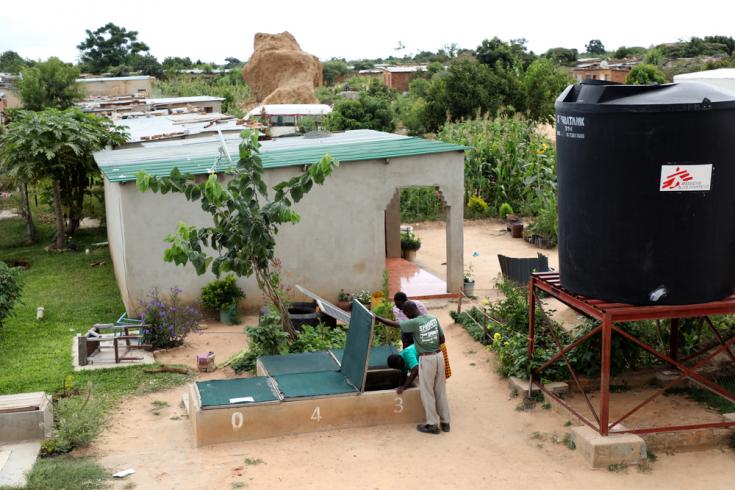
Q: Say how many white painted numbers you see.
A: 3